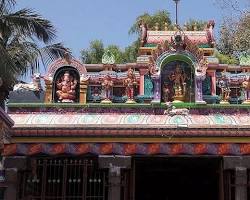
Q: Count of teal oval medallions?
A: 5